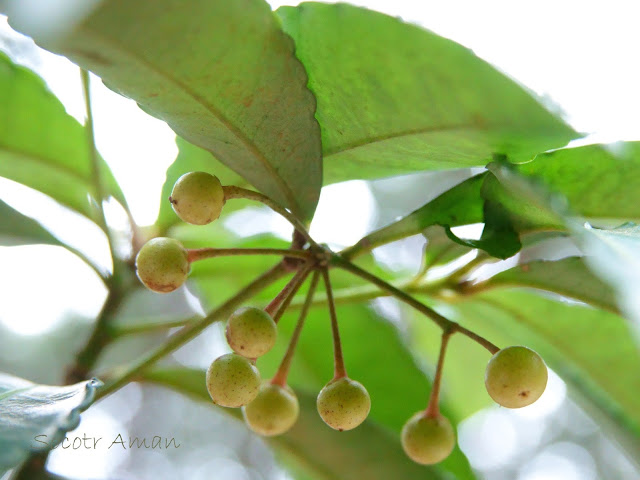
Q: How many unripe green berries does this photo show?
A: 8